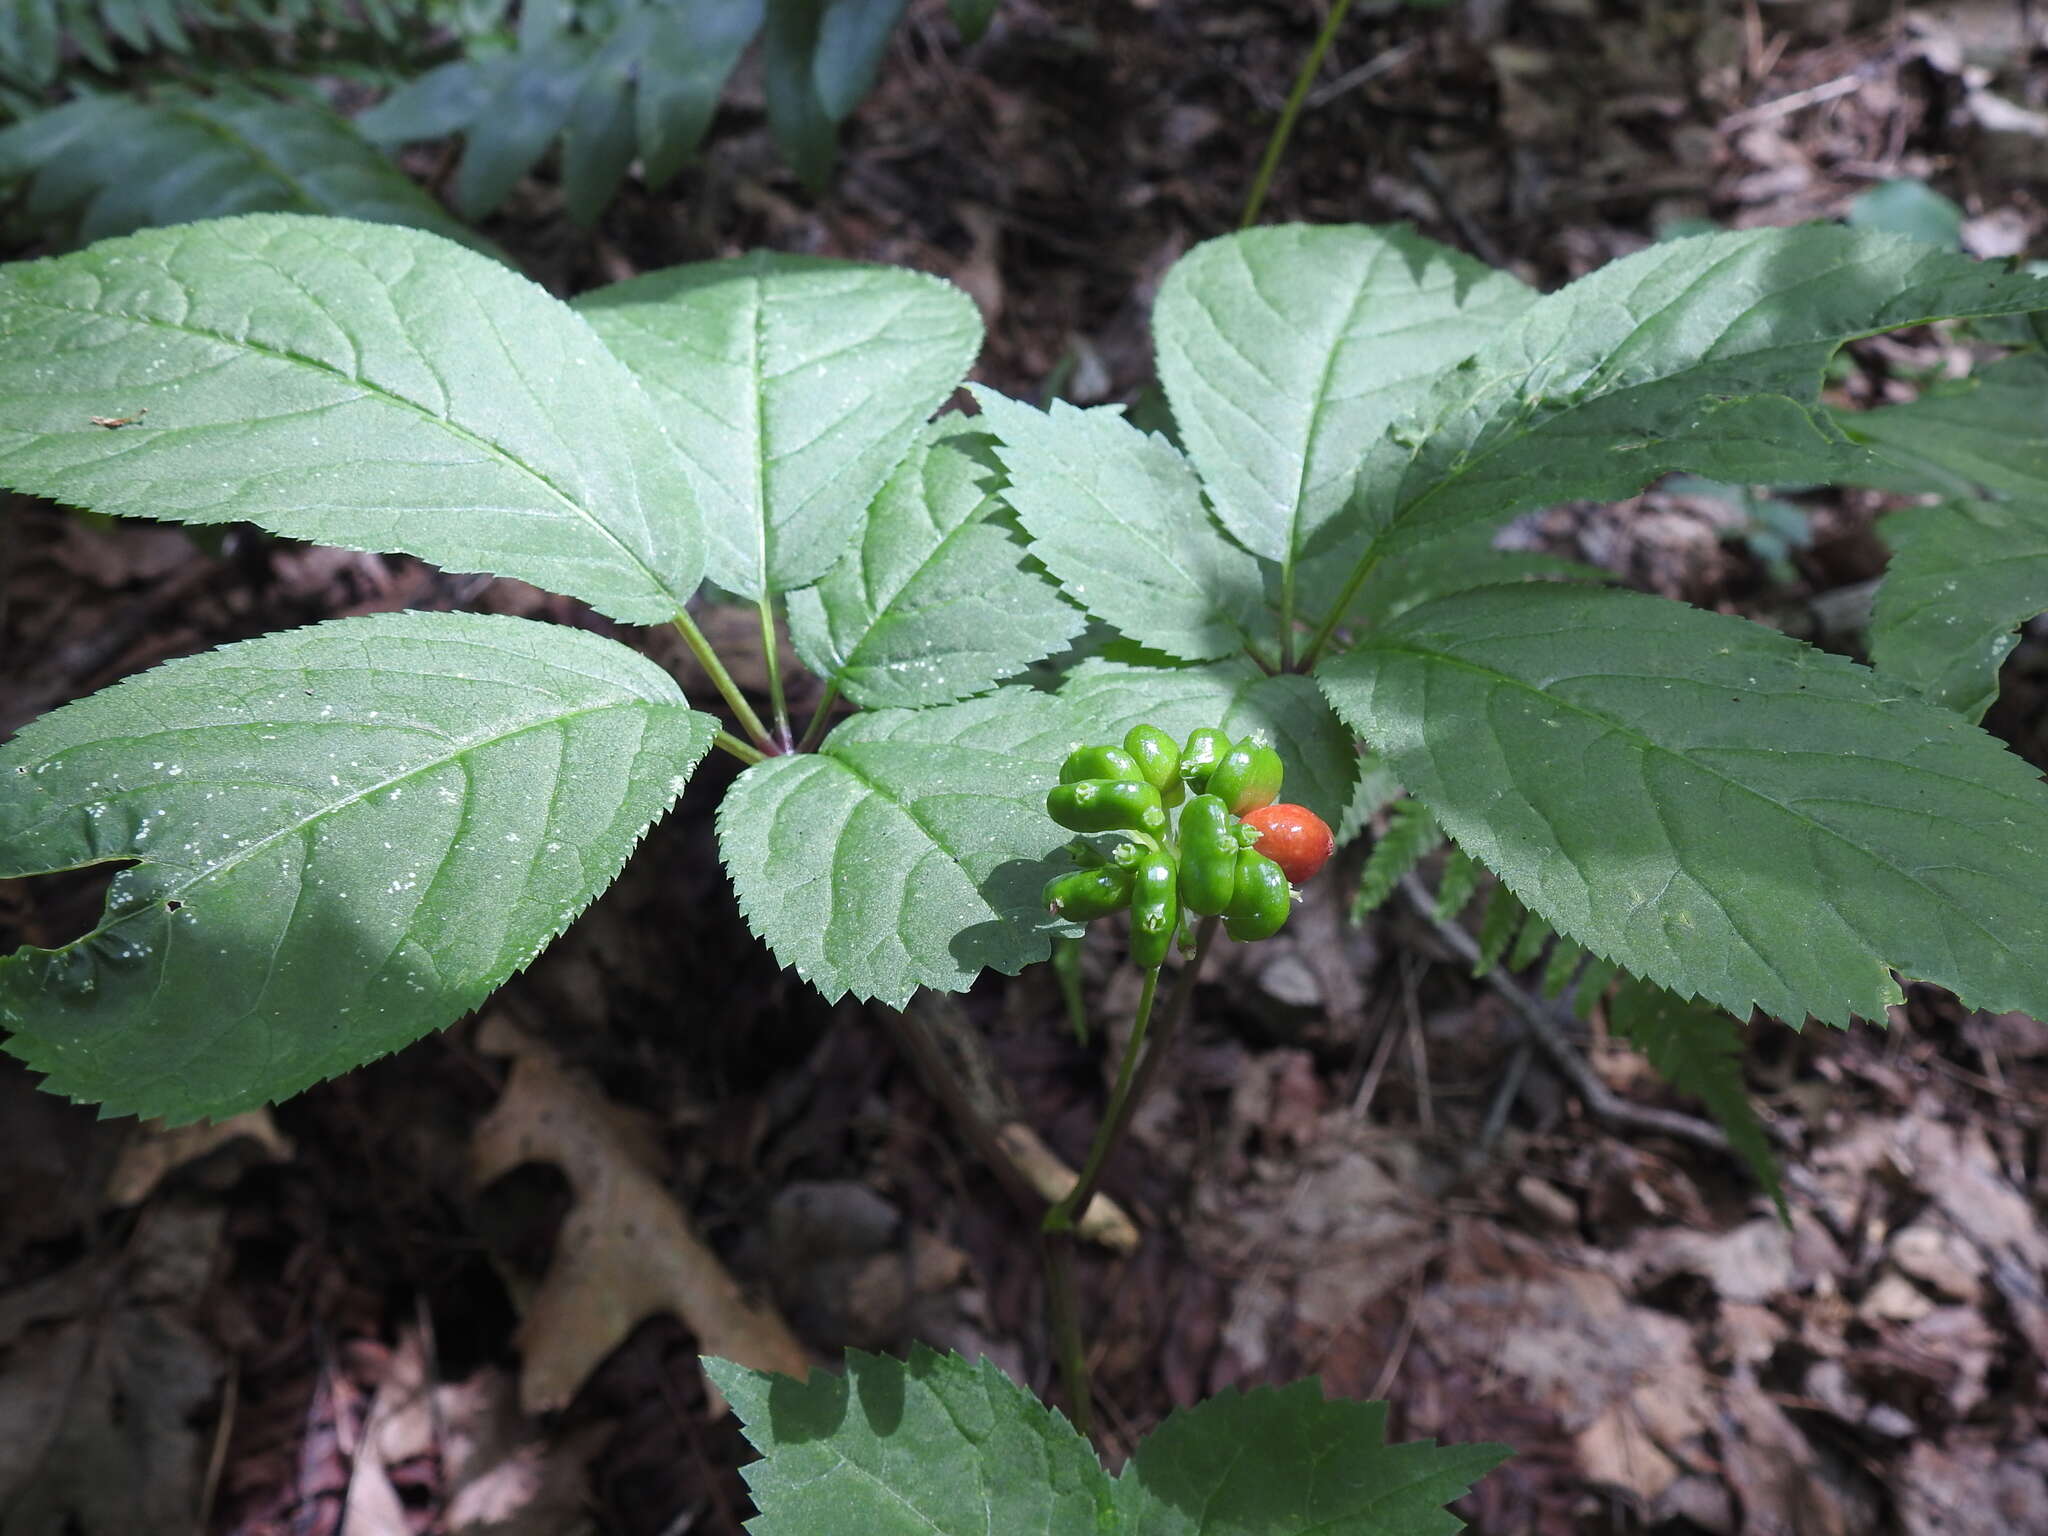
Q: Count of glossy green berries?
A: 9